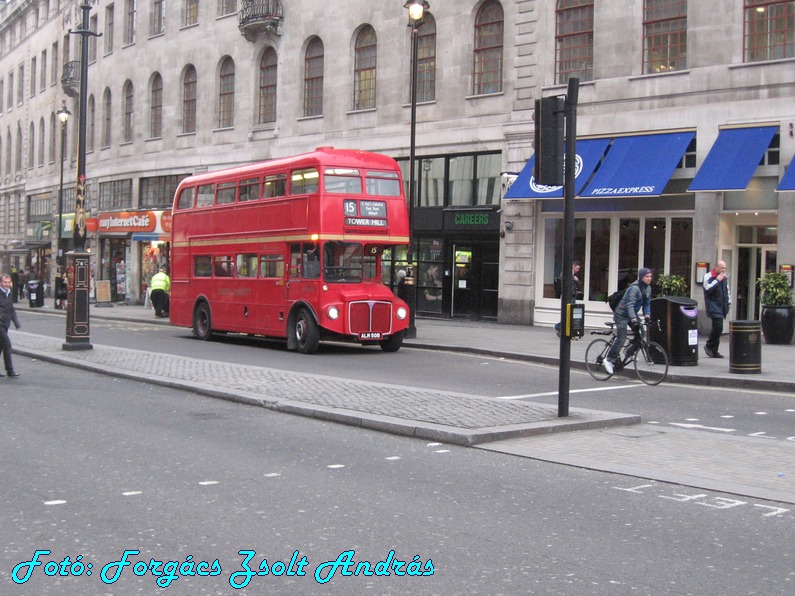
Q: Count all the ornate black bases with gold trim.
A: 1